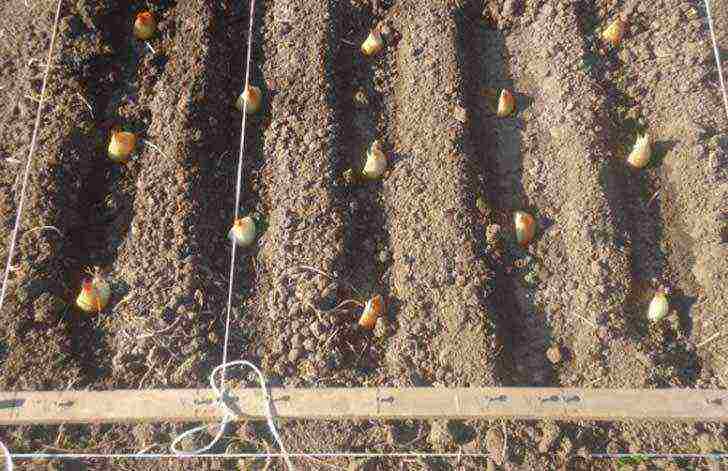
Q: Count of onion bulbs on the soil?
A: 13